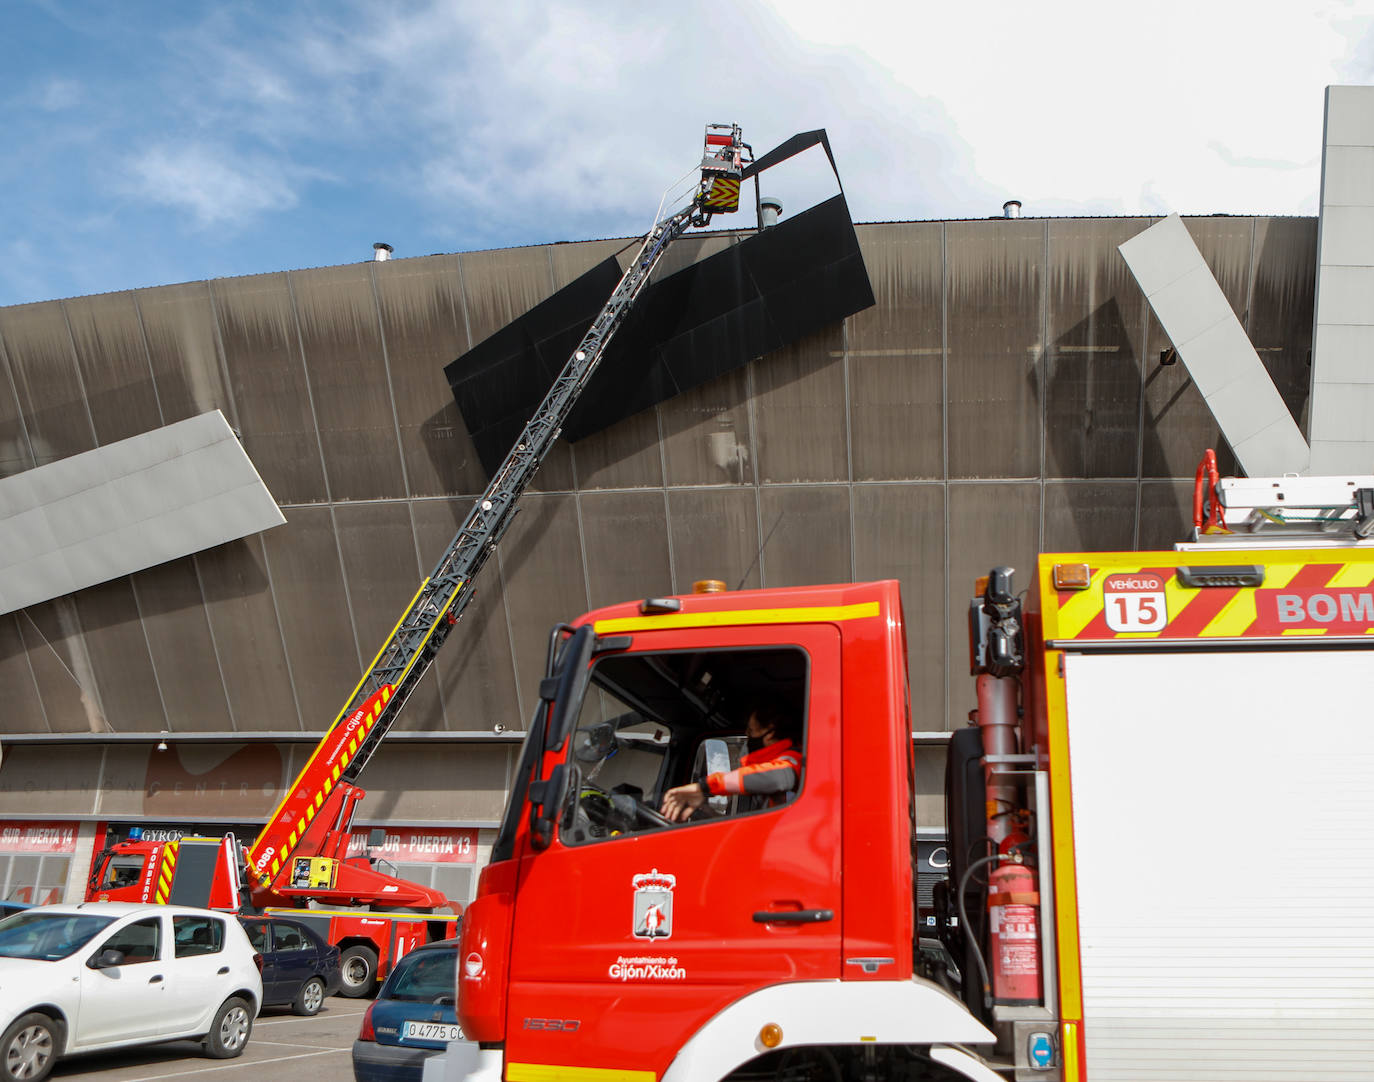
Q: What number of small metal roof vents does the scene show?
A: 3